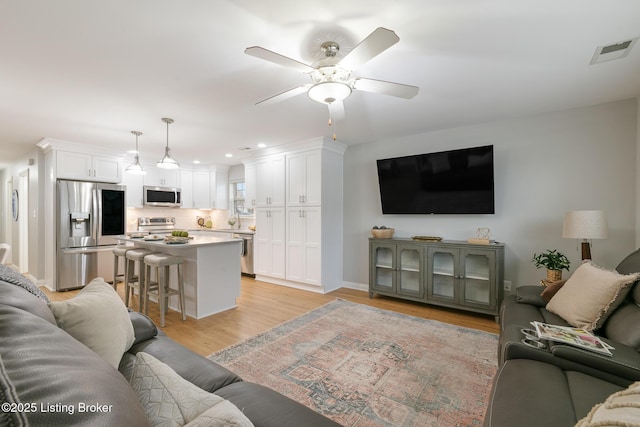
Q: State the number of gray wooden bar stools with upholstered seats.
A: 3